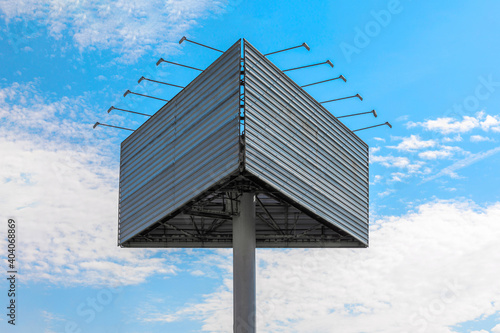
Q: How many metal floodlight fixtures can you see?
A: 12